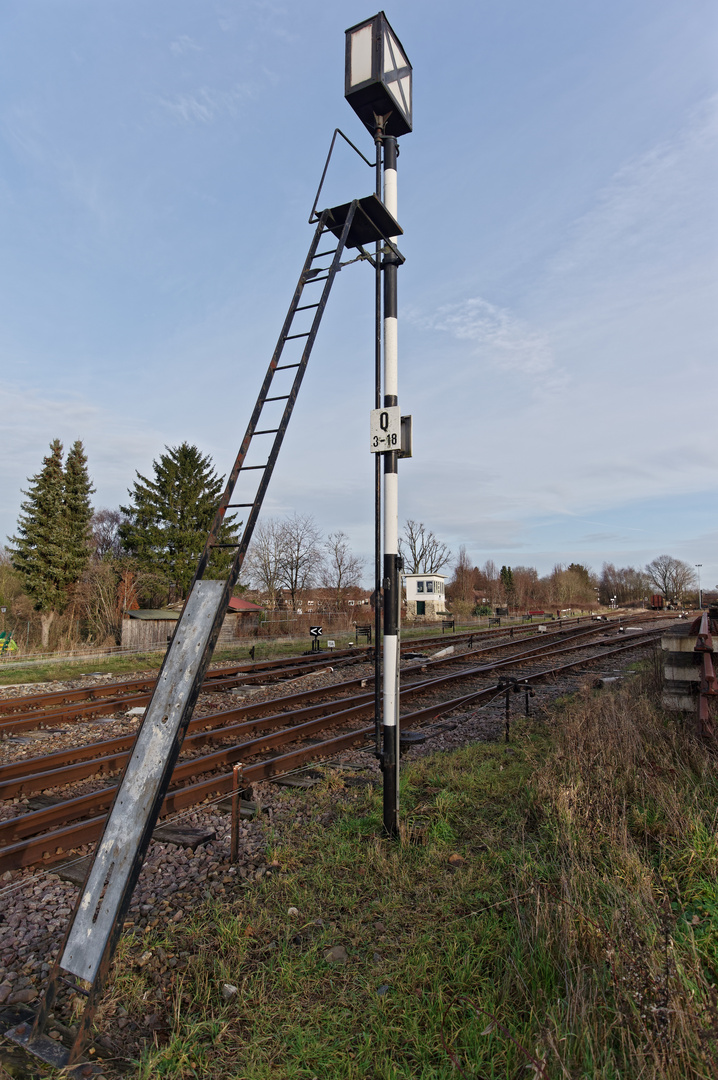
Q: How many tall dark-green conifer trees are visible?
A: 3